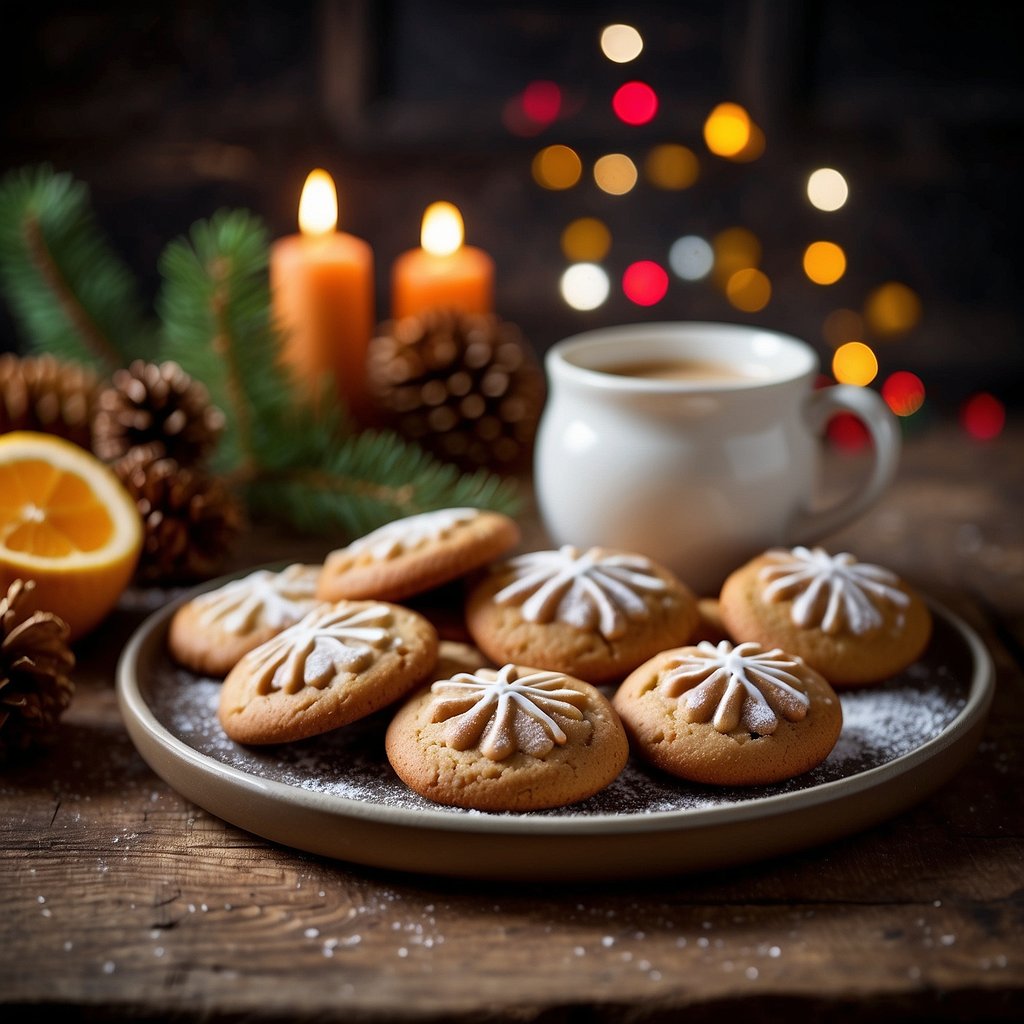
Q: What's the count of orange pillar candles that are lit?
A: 2